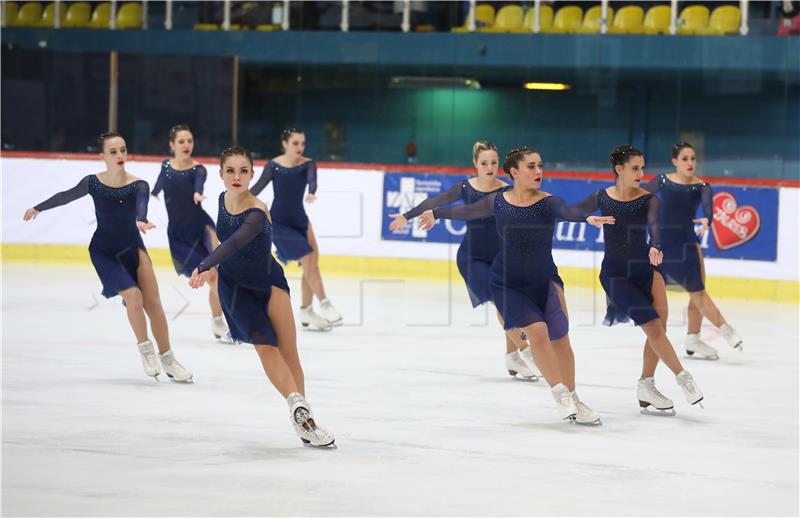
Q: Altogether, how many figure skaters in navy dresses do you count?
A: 8